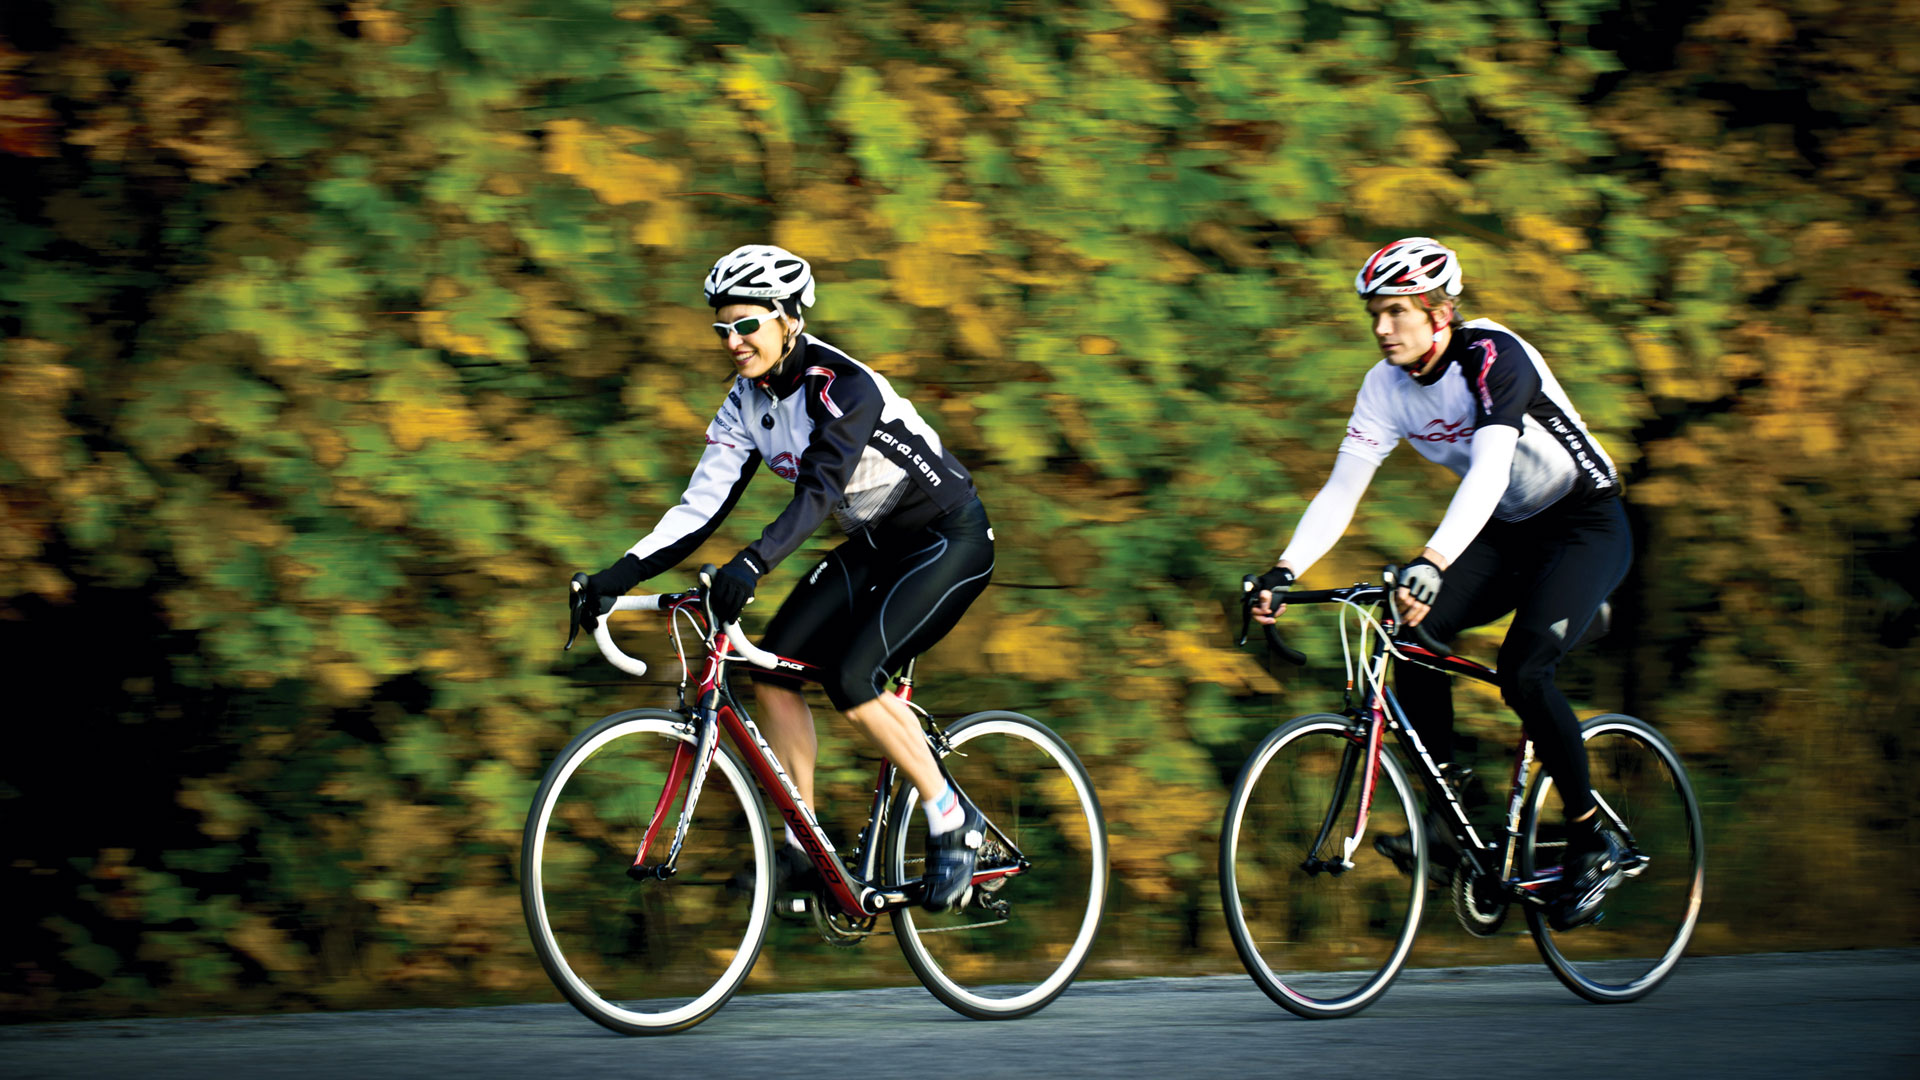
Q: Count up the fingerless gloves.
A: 2